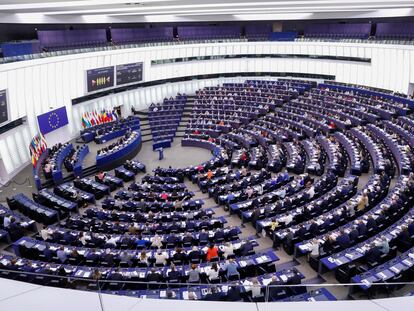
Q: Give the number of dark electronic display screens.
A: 3